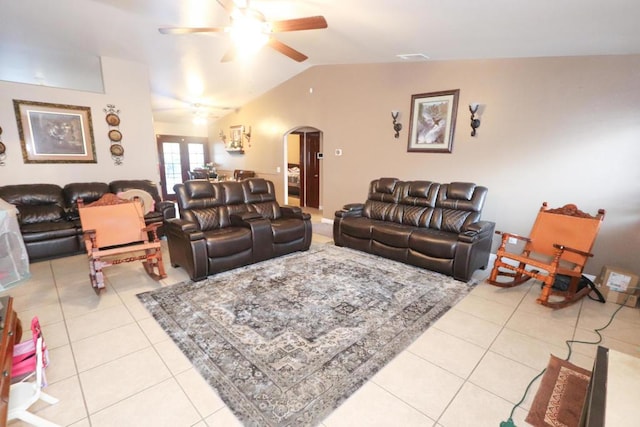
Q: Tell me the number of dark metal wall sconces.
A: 2